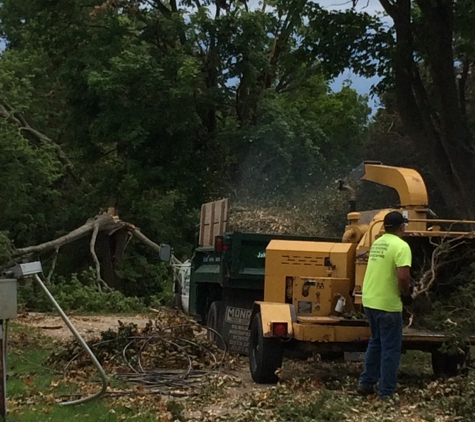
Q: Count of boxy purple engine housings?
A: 0